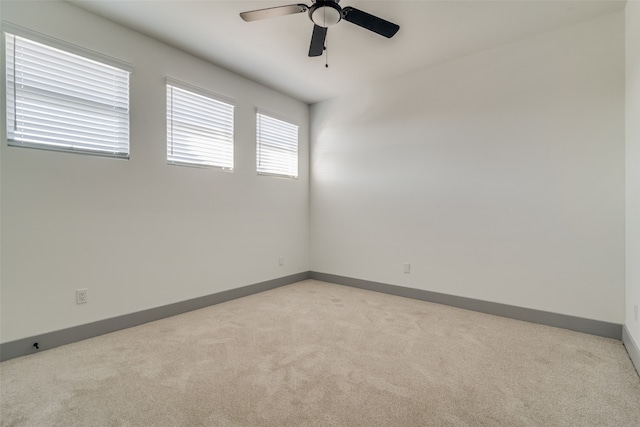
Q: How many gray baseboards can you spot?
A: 3